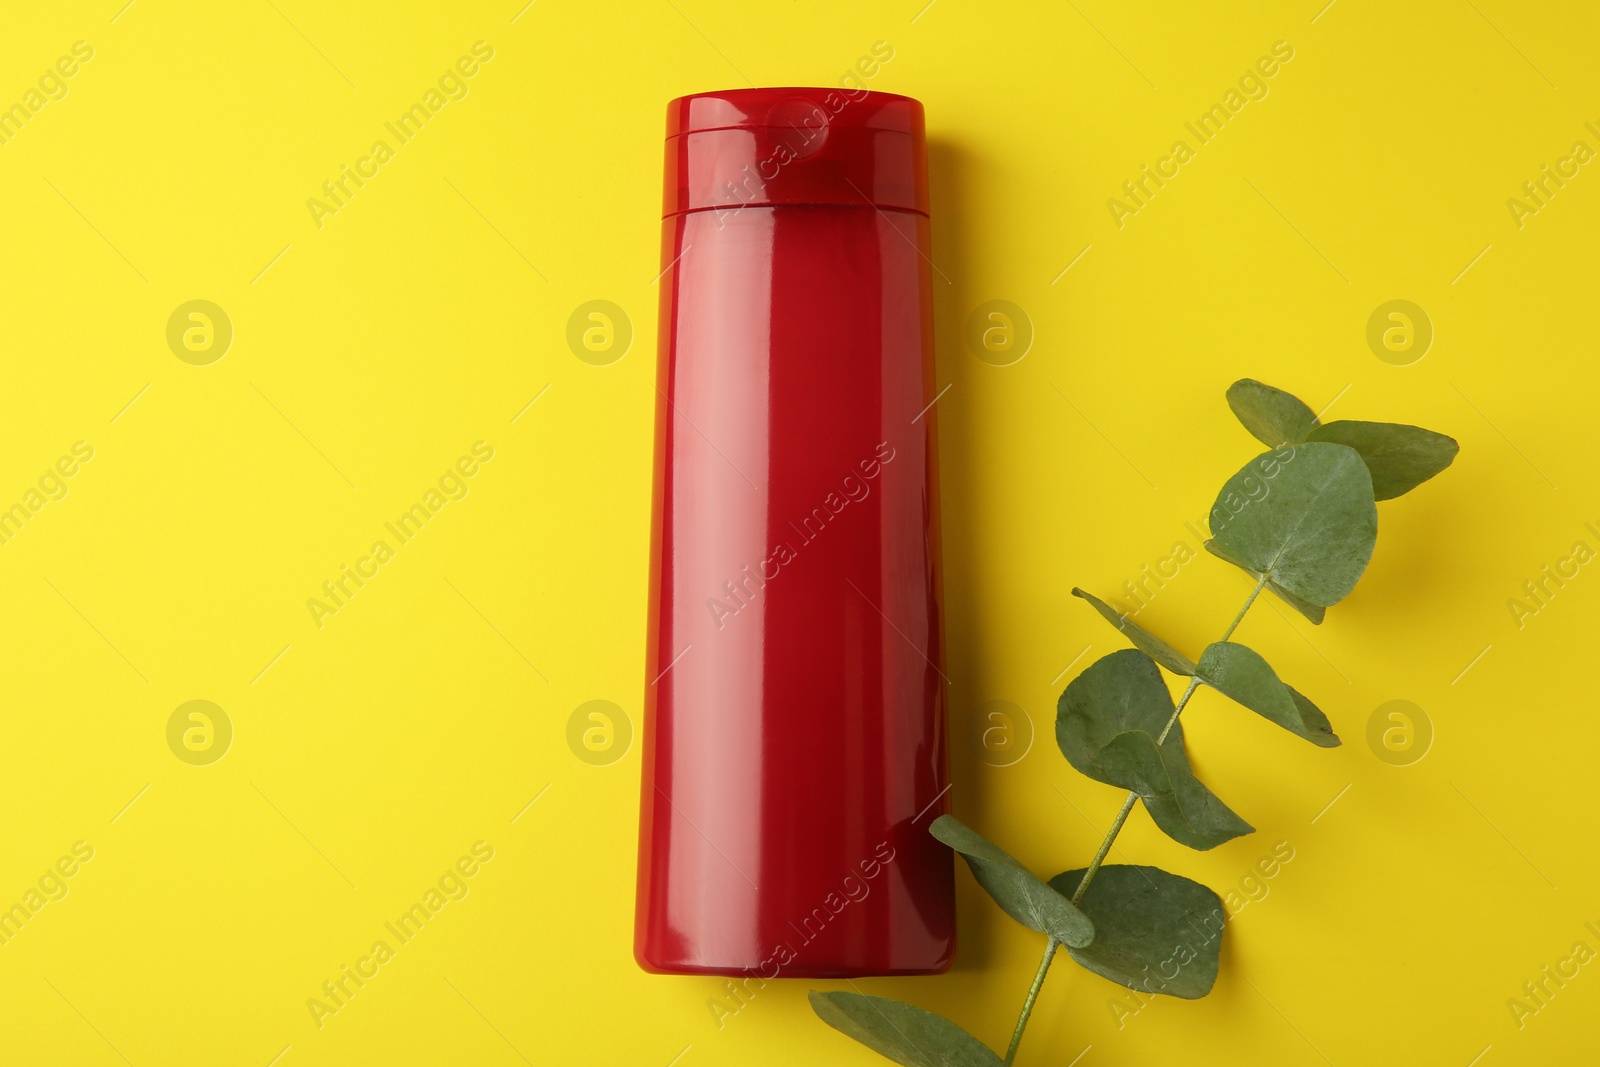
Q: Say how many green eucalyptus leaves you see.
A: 11